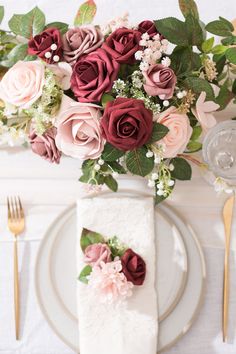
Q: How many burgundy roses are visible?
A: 6